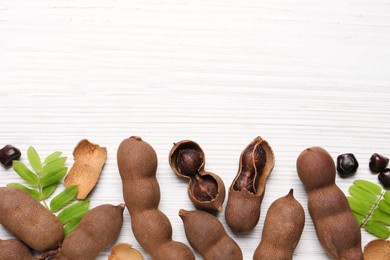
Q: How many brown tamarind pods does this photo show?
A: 9